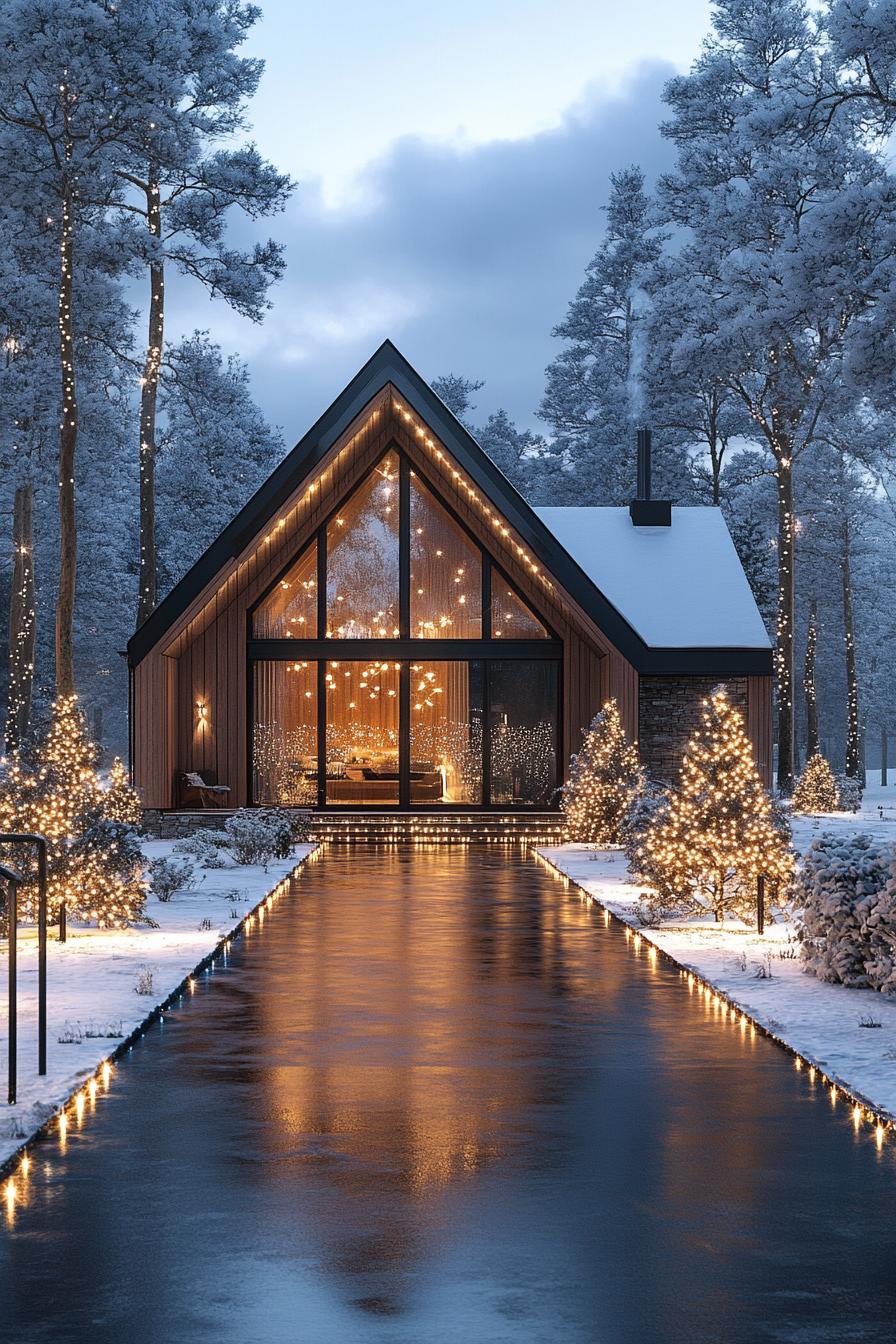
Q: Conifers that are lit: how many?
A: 5